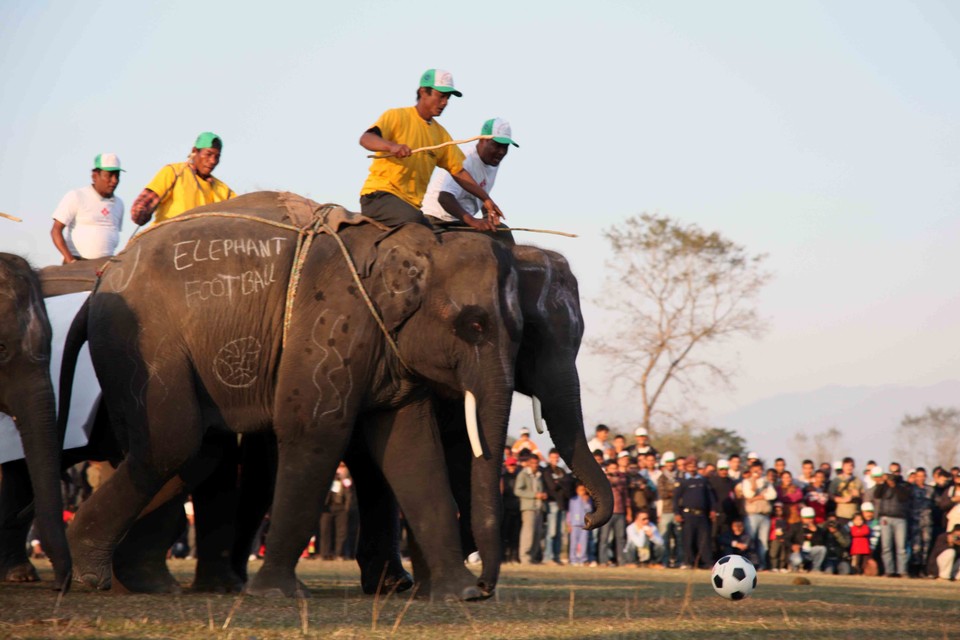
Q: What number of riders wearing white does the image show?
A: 2